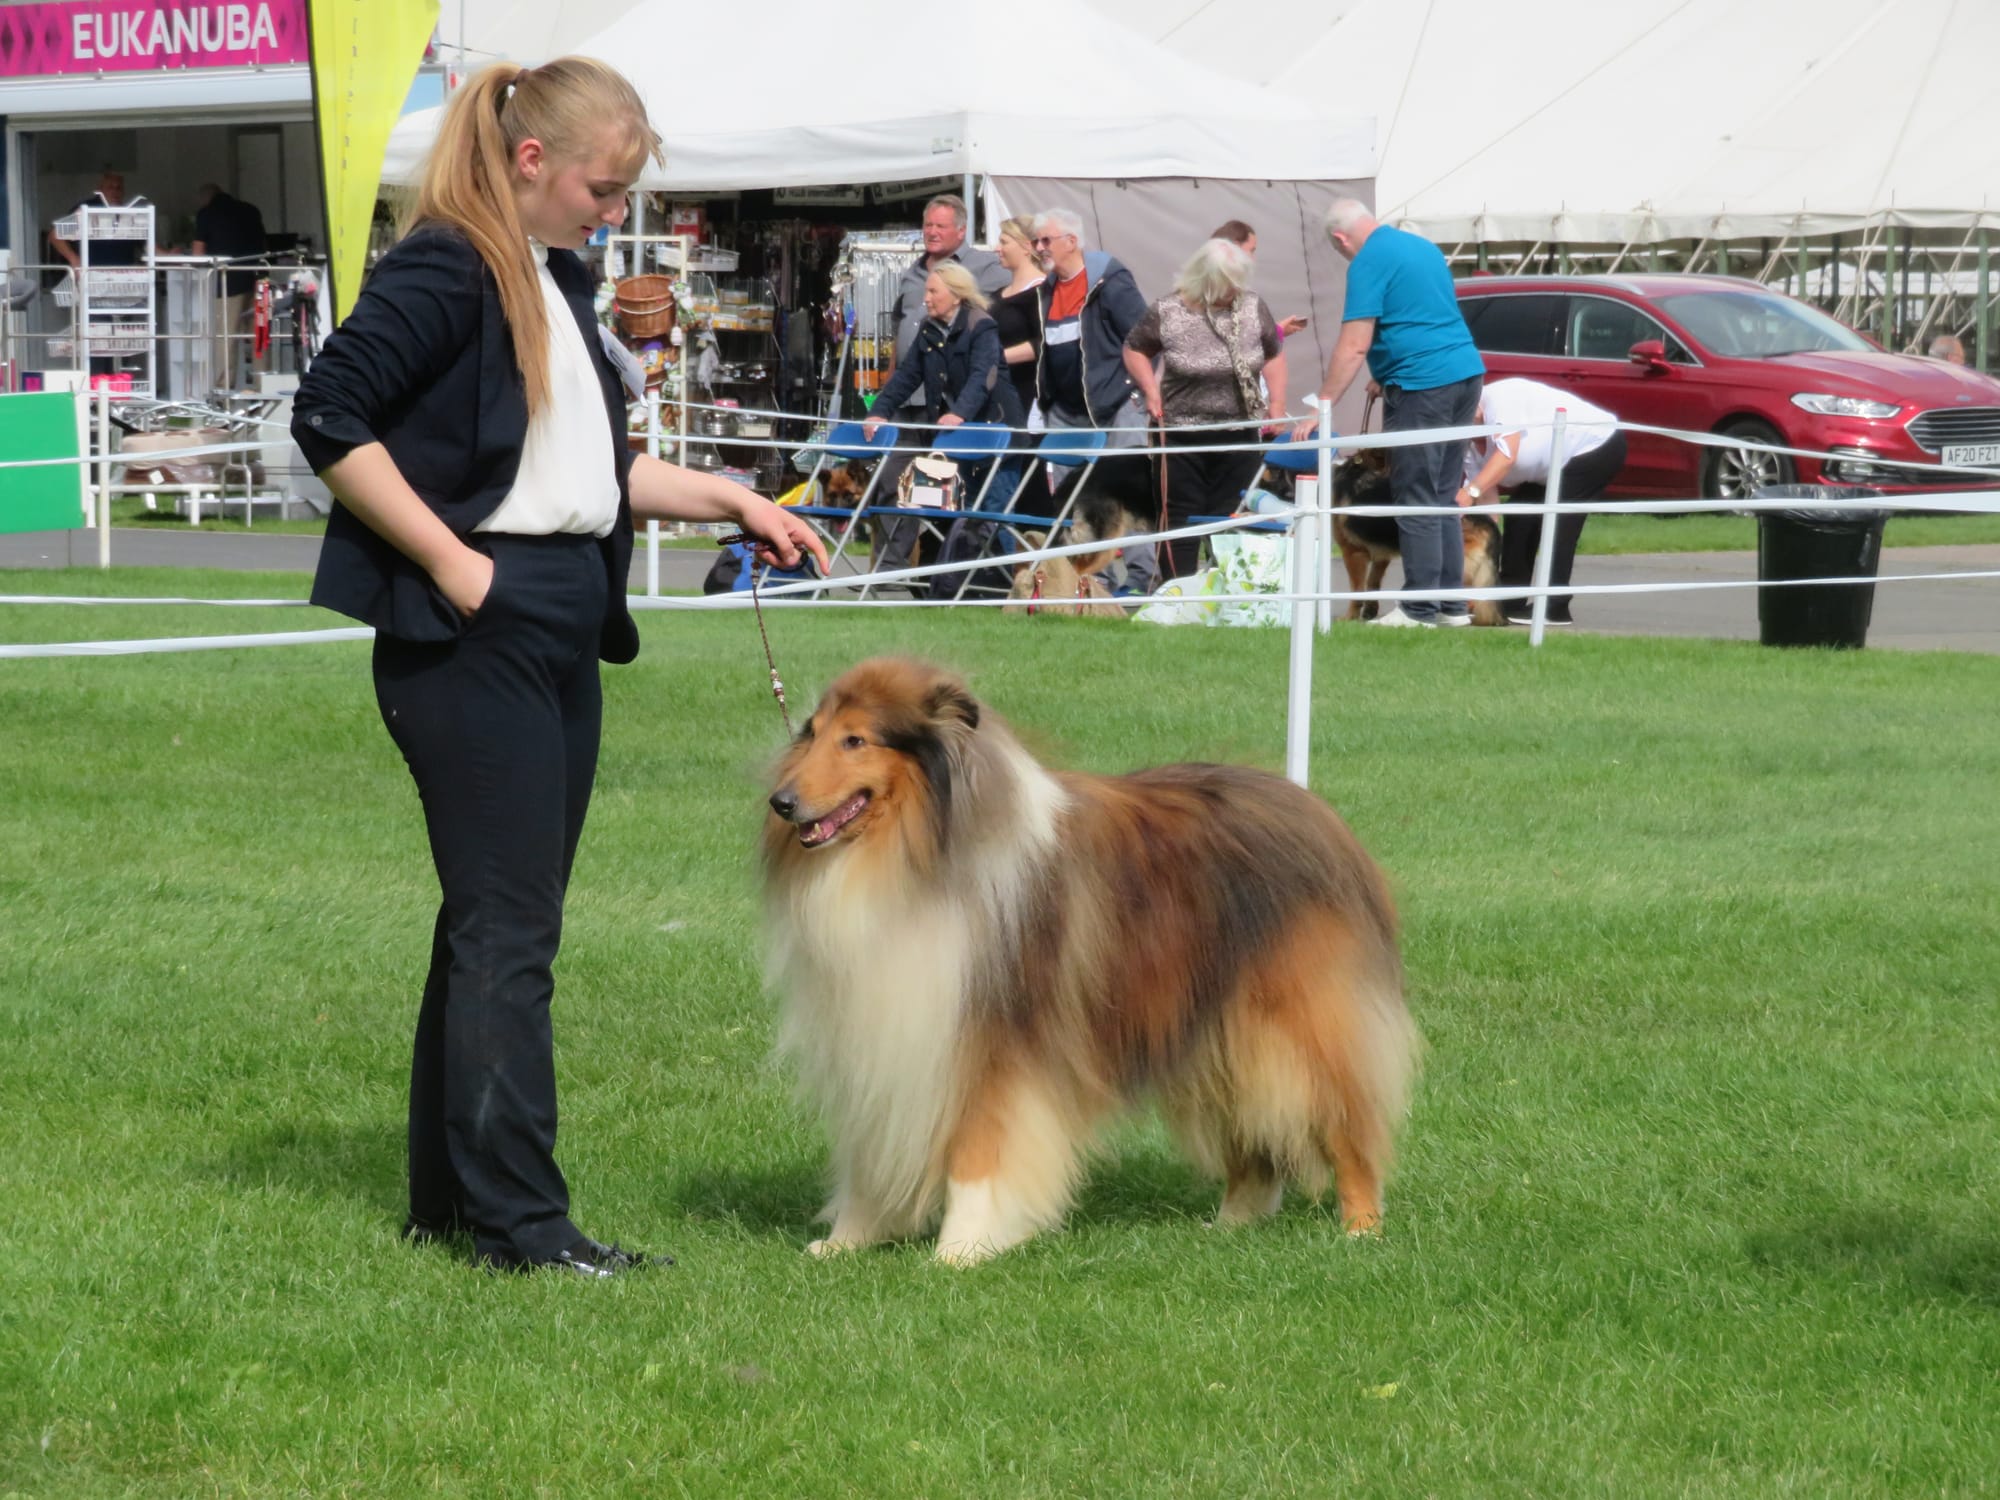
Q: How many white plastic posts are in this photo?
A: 5